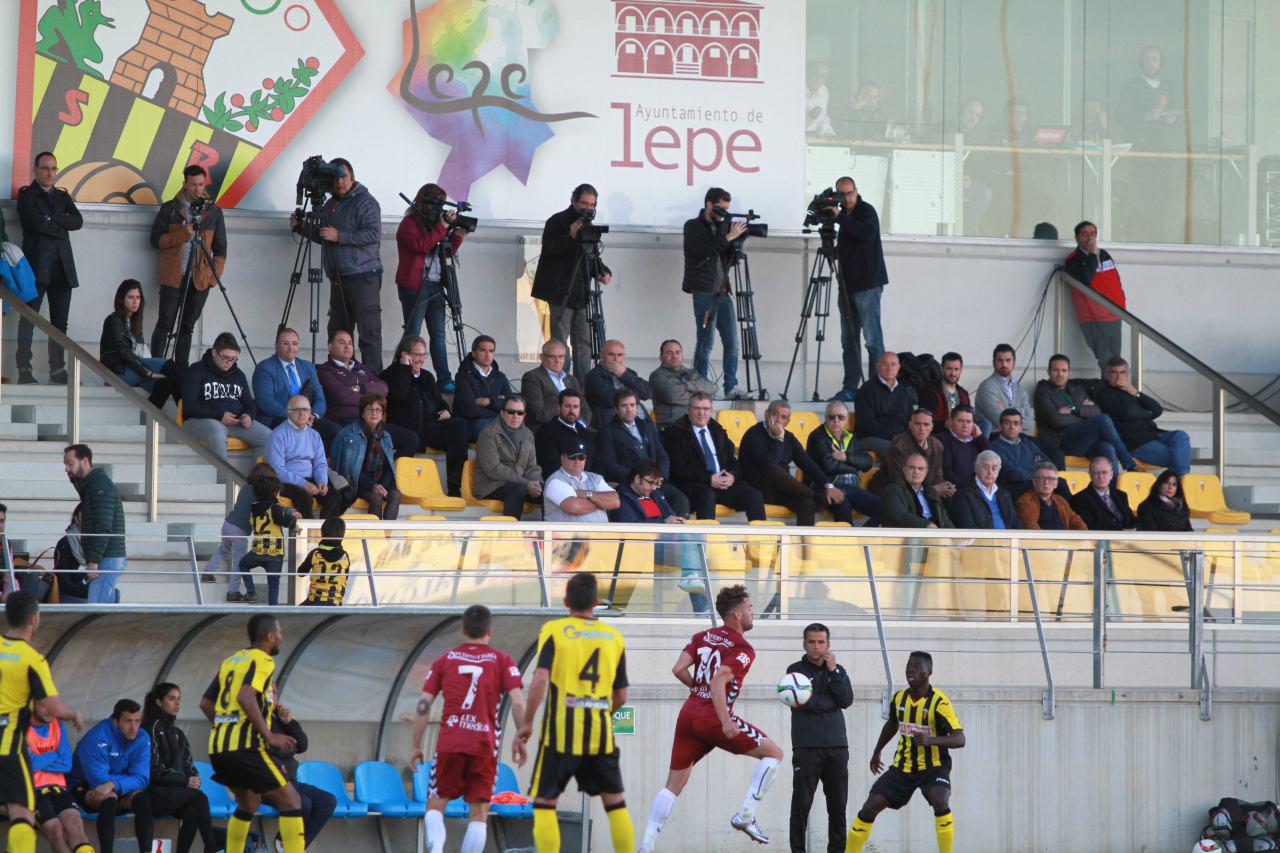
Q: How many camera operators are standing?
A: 6